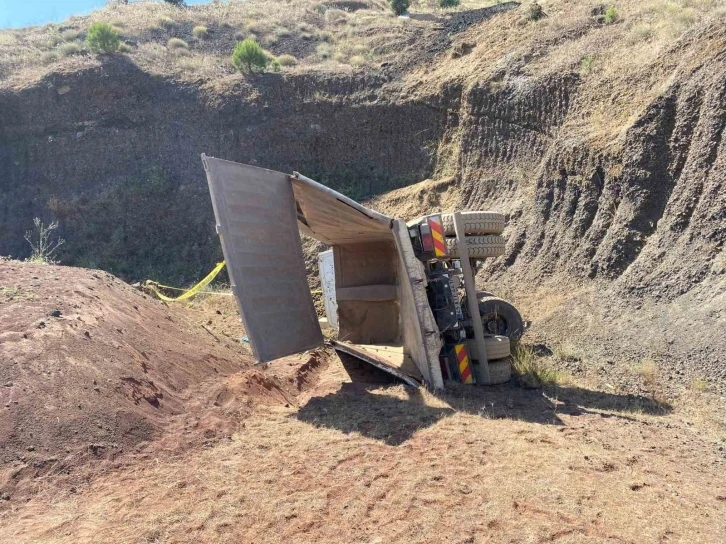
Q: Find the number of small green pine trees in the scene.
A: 2